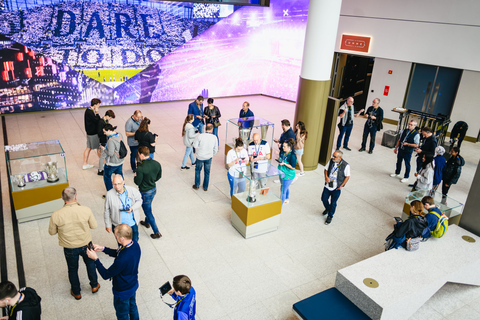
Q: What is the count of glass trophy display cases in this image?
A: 4